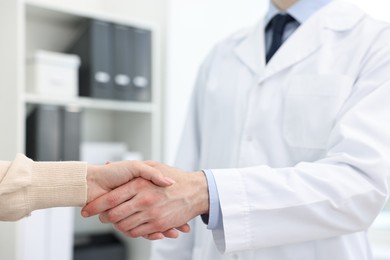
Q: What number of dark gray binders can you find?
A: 5